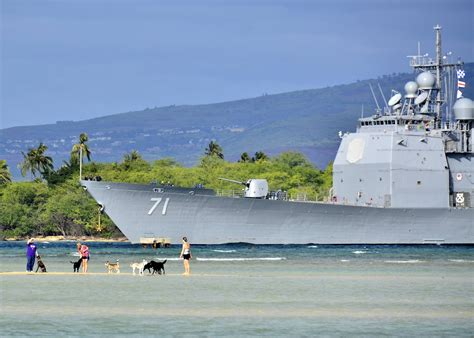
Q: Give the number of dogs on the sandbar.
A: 6